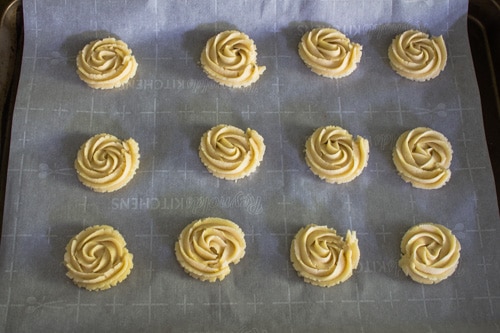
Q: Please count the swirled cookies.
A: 12